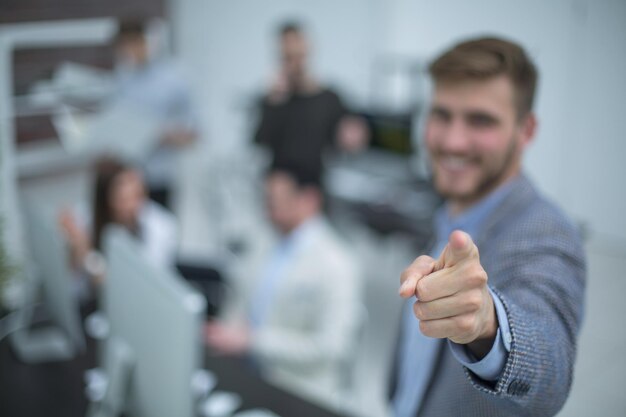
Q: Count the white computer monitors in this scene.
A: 2